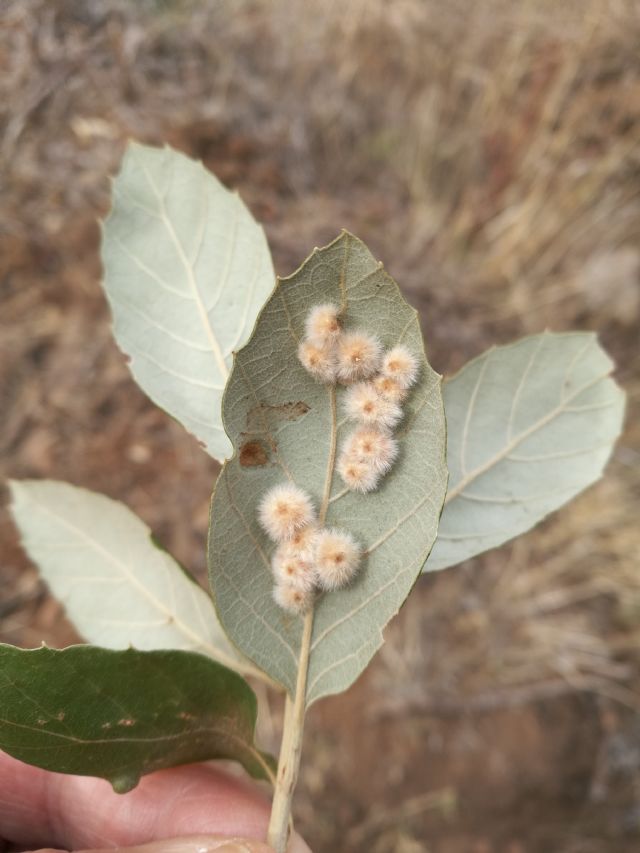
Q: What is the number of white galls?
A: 13